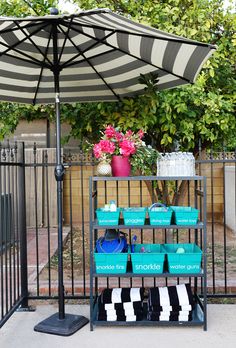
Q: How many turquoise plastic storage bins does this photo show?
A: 7